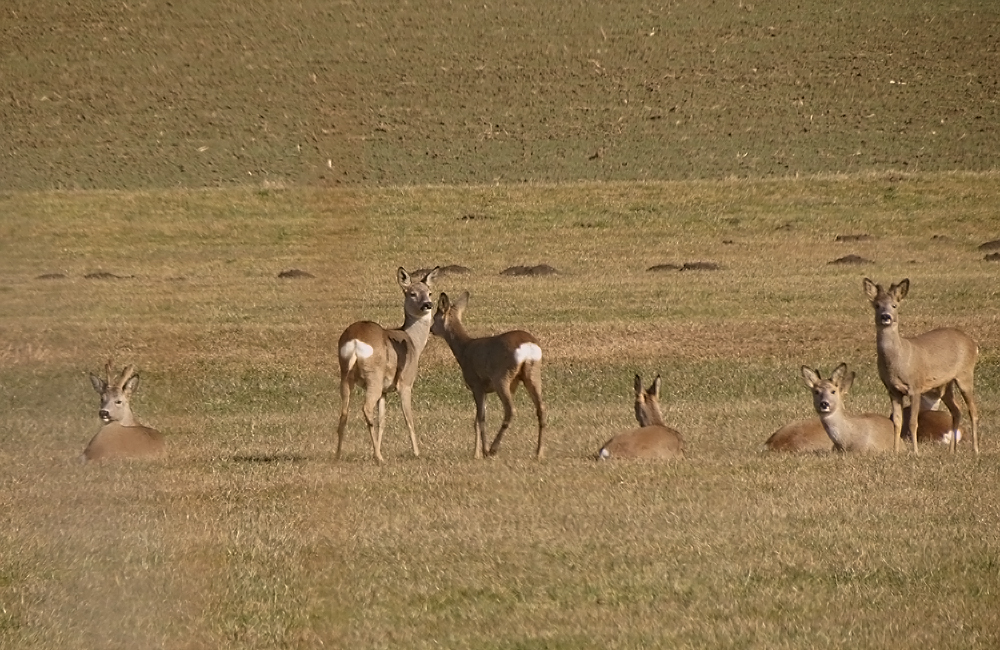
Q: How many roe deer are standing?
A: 3